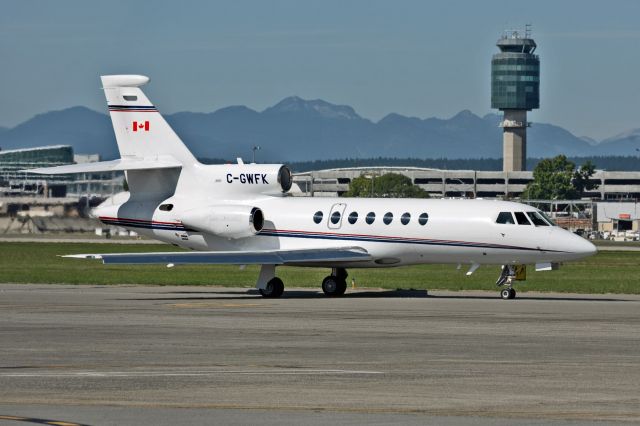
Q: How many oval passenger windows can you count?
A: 7